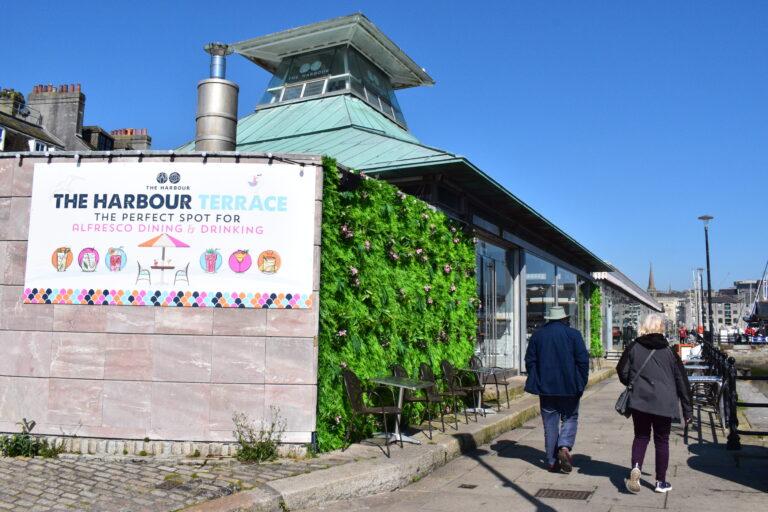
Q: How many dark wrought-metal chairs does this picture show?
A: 5